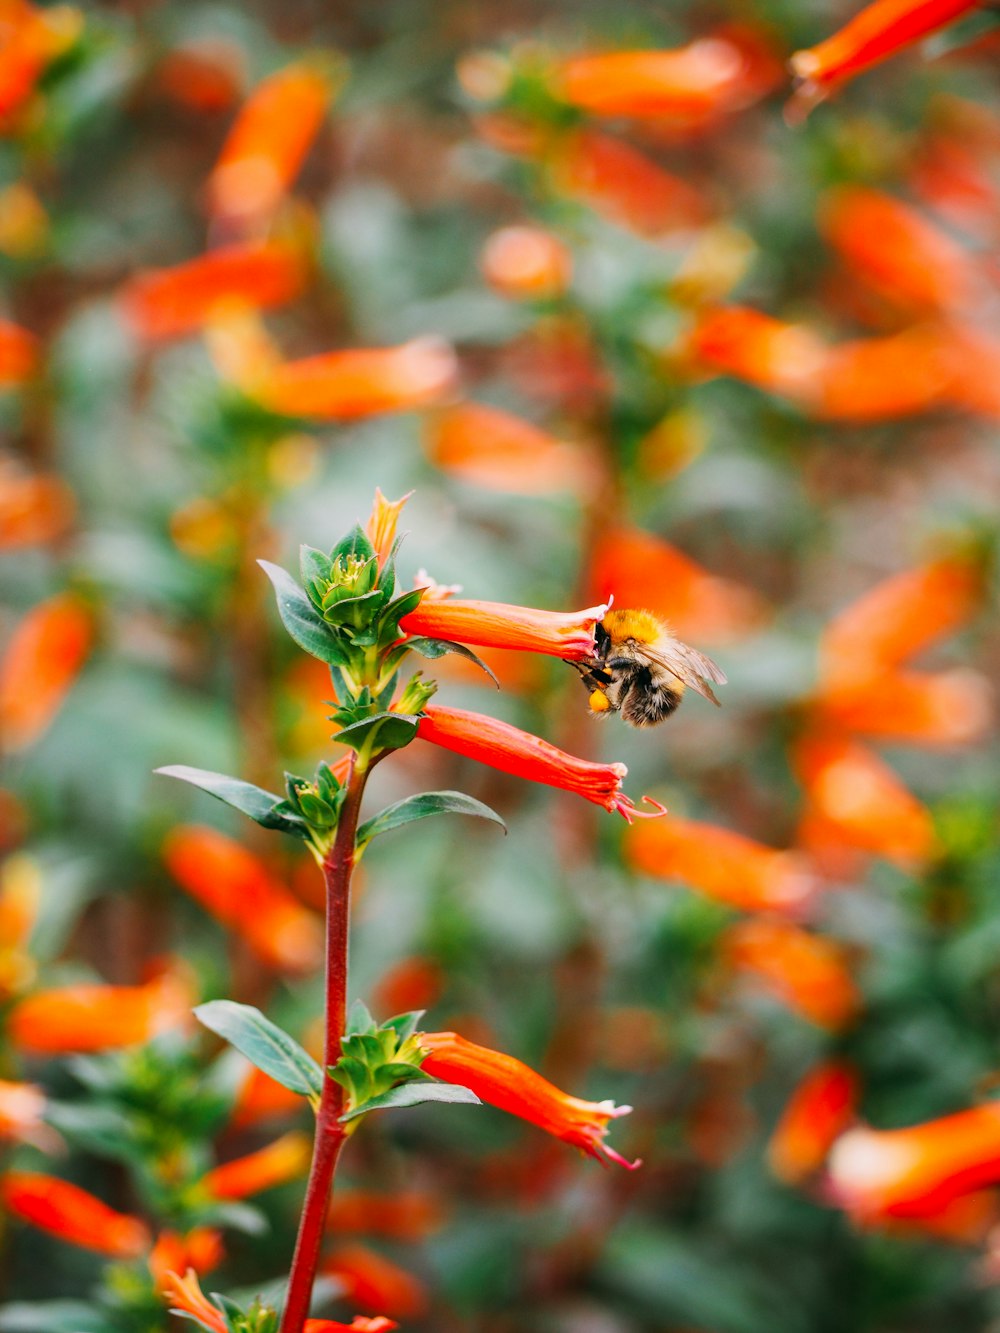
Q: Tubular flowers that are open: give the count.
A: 3